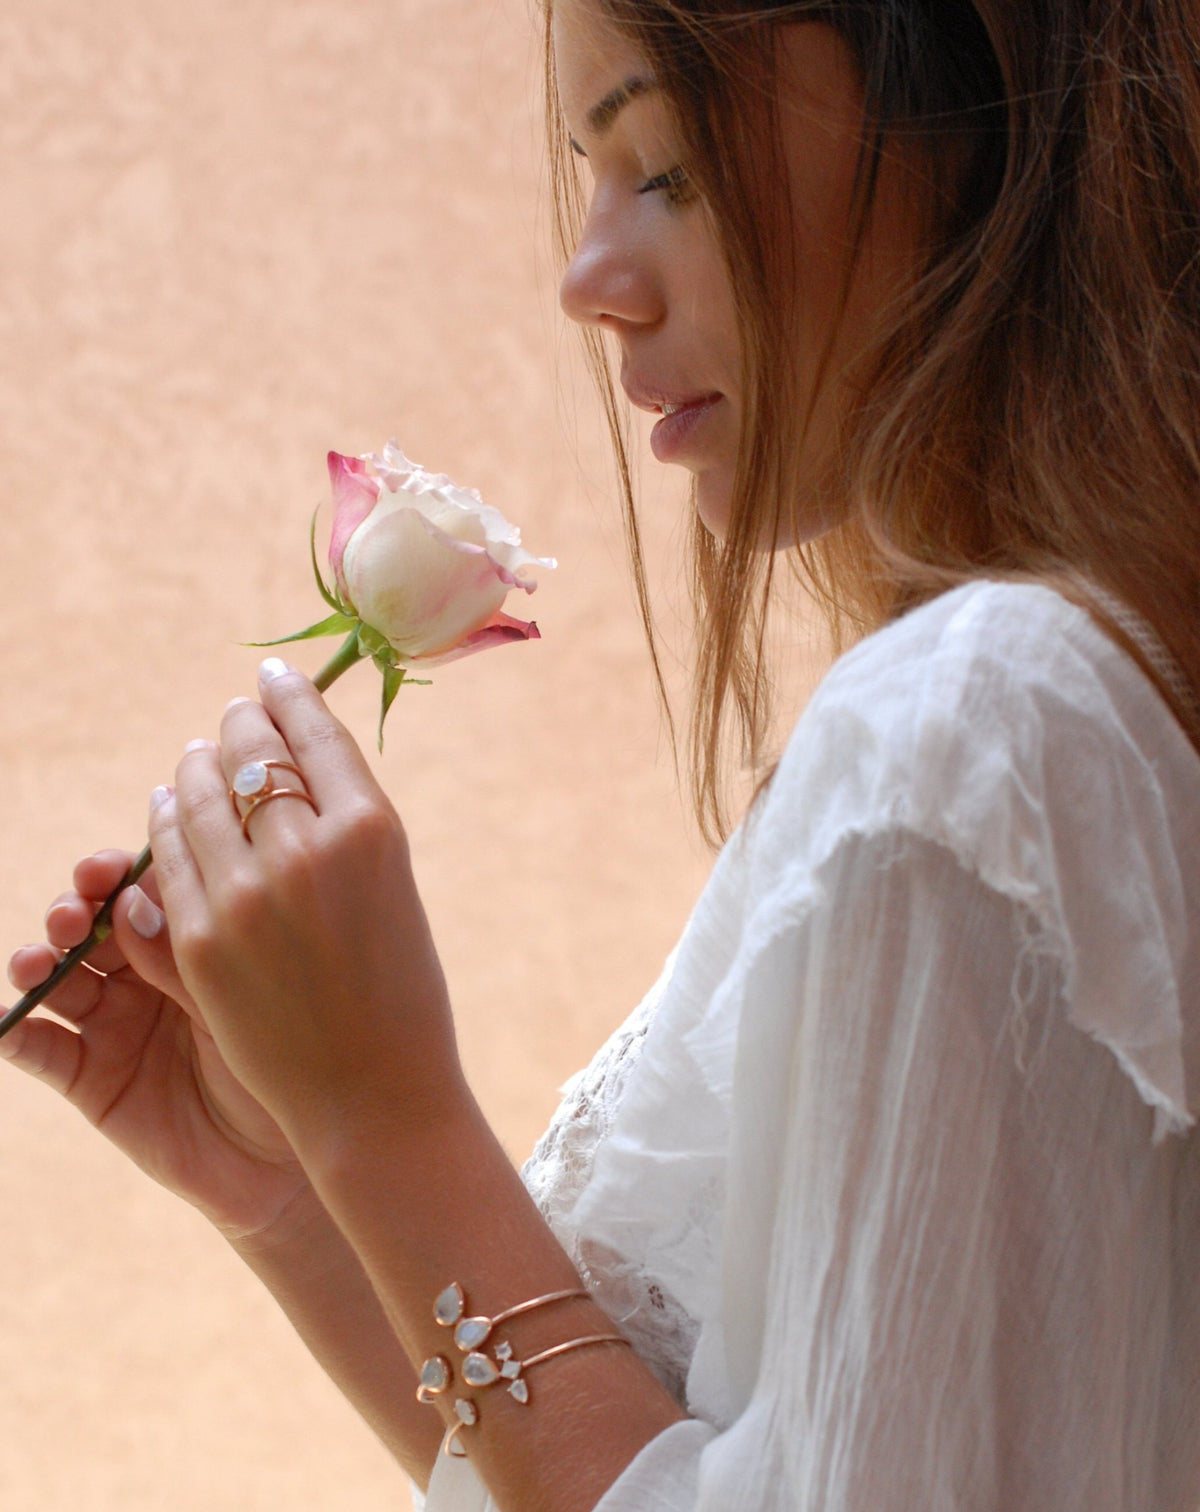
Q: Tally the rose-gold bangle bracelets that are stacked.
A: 2